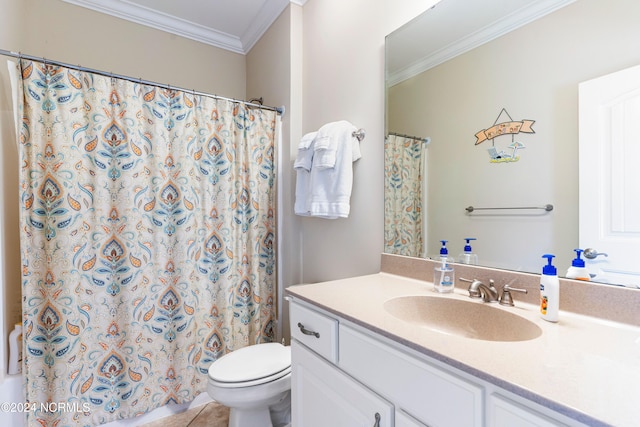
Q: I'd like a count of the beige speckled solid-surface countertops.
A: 1